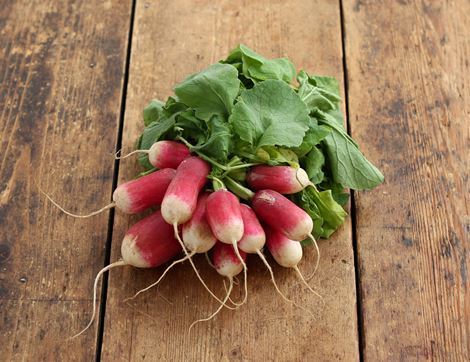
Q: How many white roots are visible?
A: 11